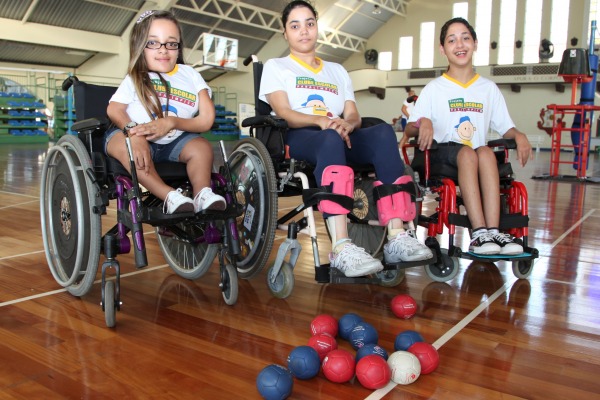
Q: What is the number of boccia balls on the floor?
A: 13